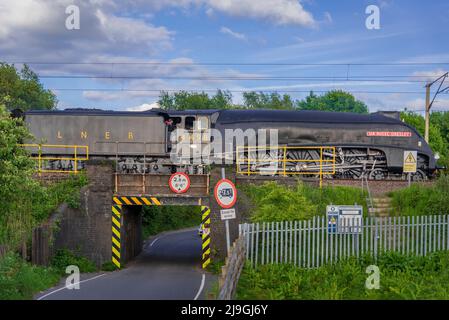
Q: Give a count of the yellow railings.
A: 2